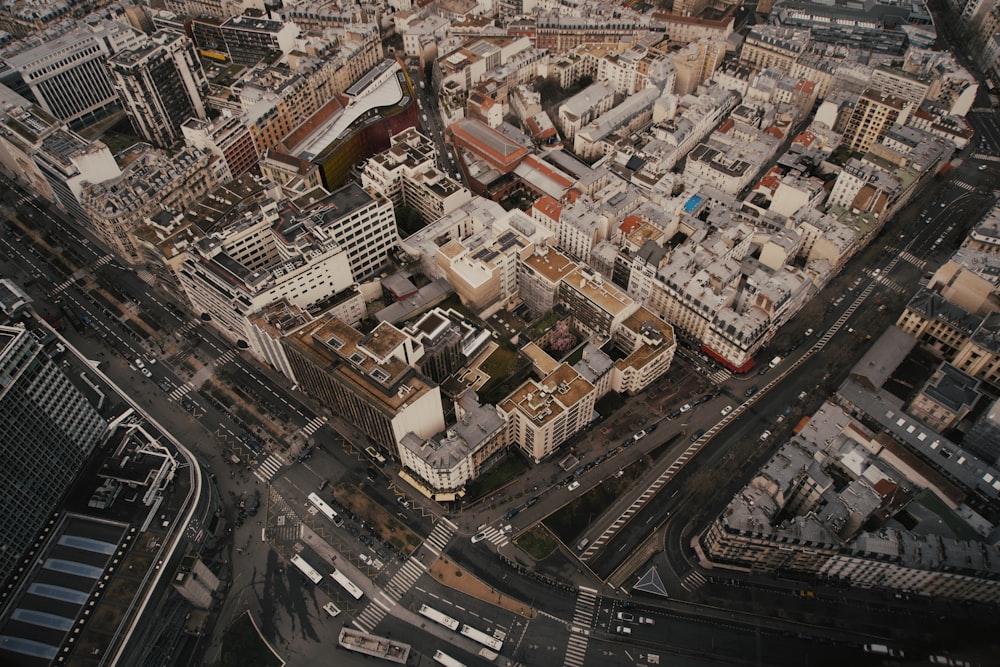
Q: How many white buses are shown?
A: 6